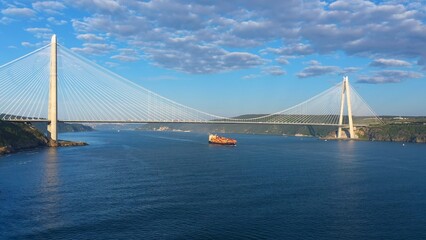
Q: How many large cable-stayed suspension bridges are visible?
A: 1